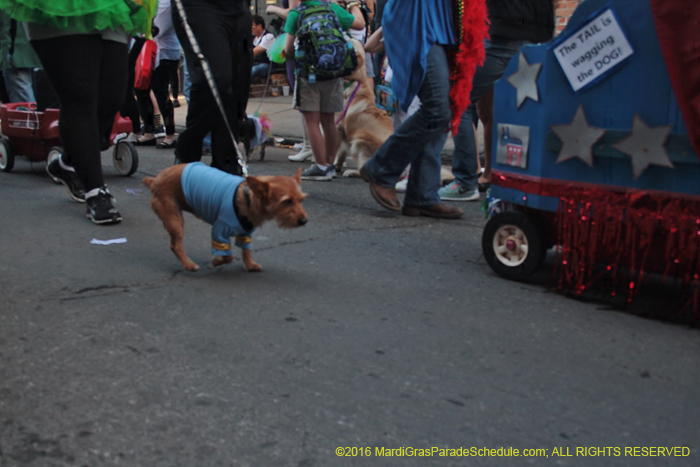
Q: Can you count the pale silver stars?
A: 3